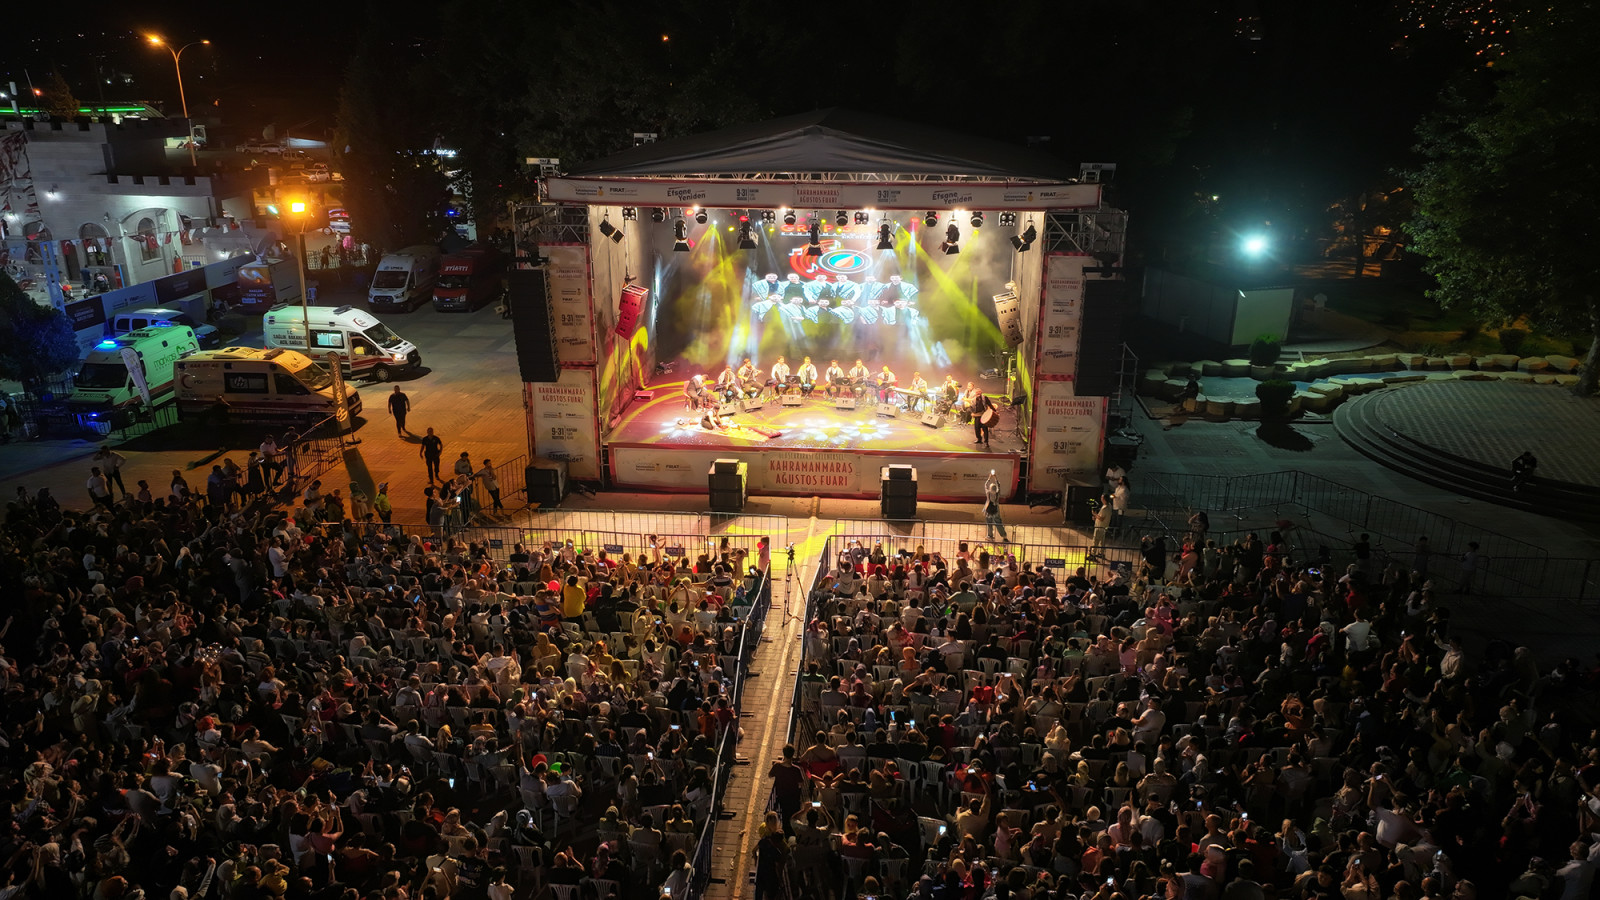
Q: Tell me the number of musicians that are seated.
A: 11